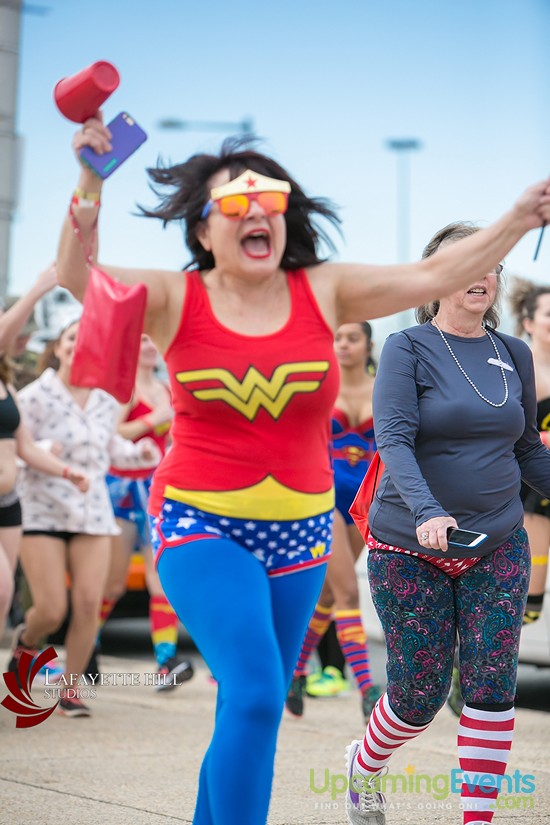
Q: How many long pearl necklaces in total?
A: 1